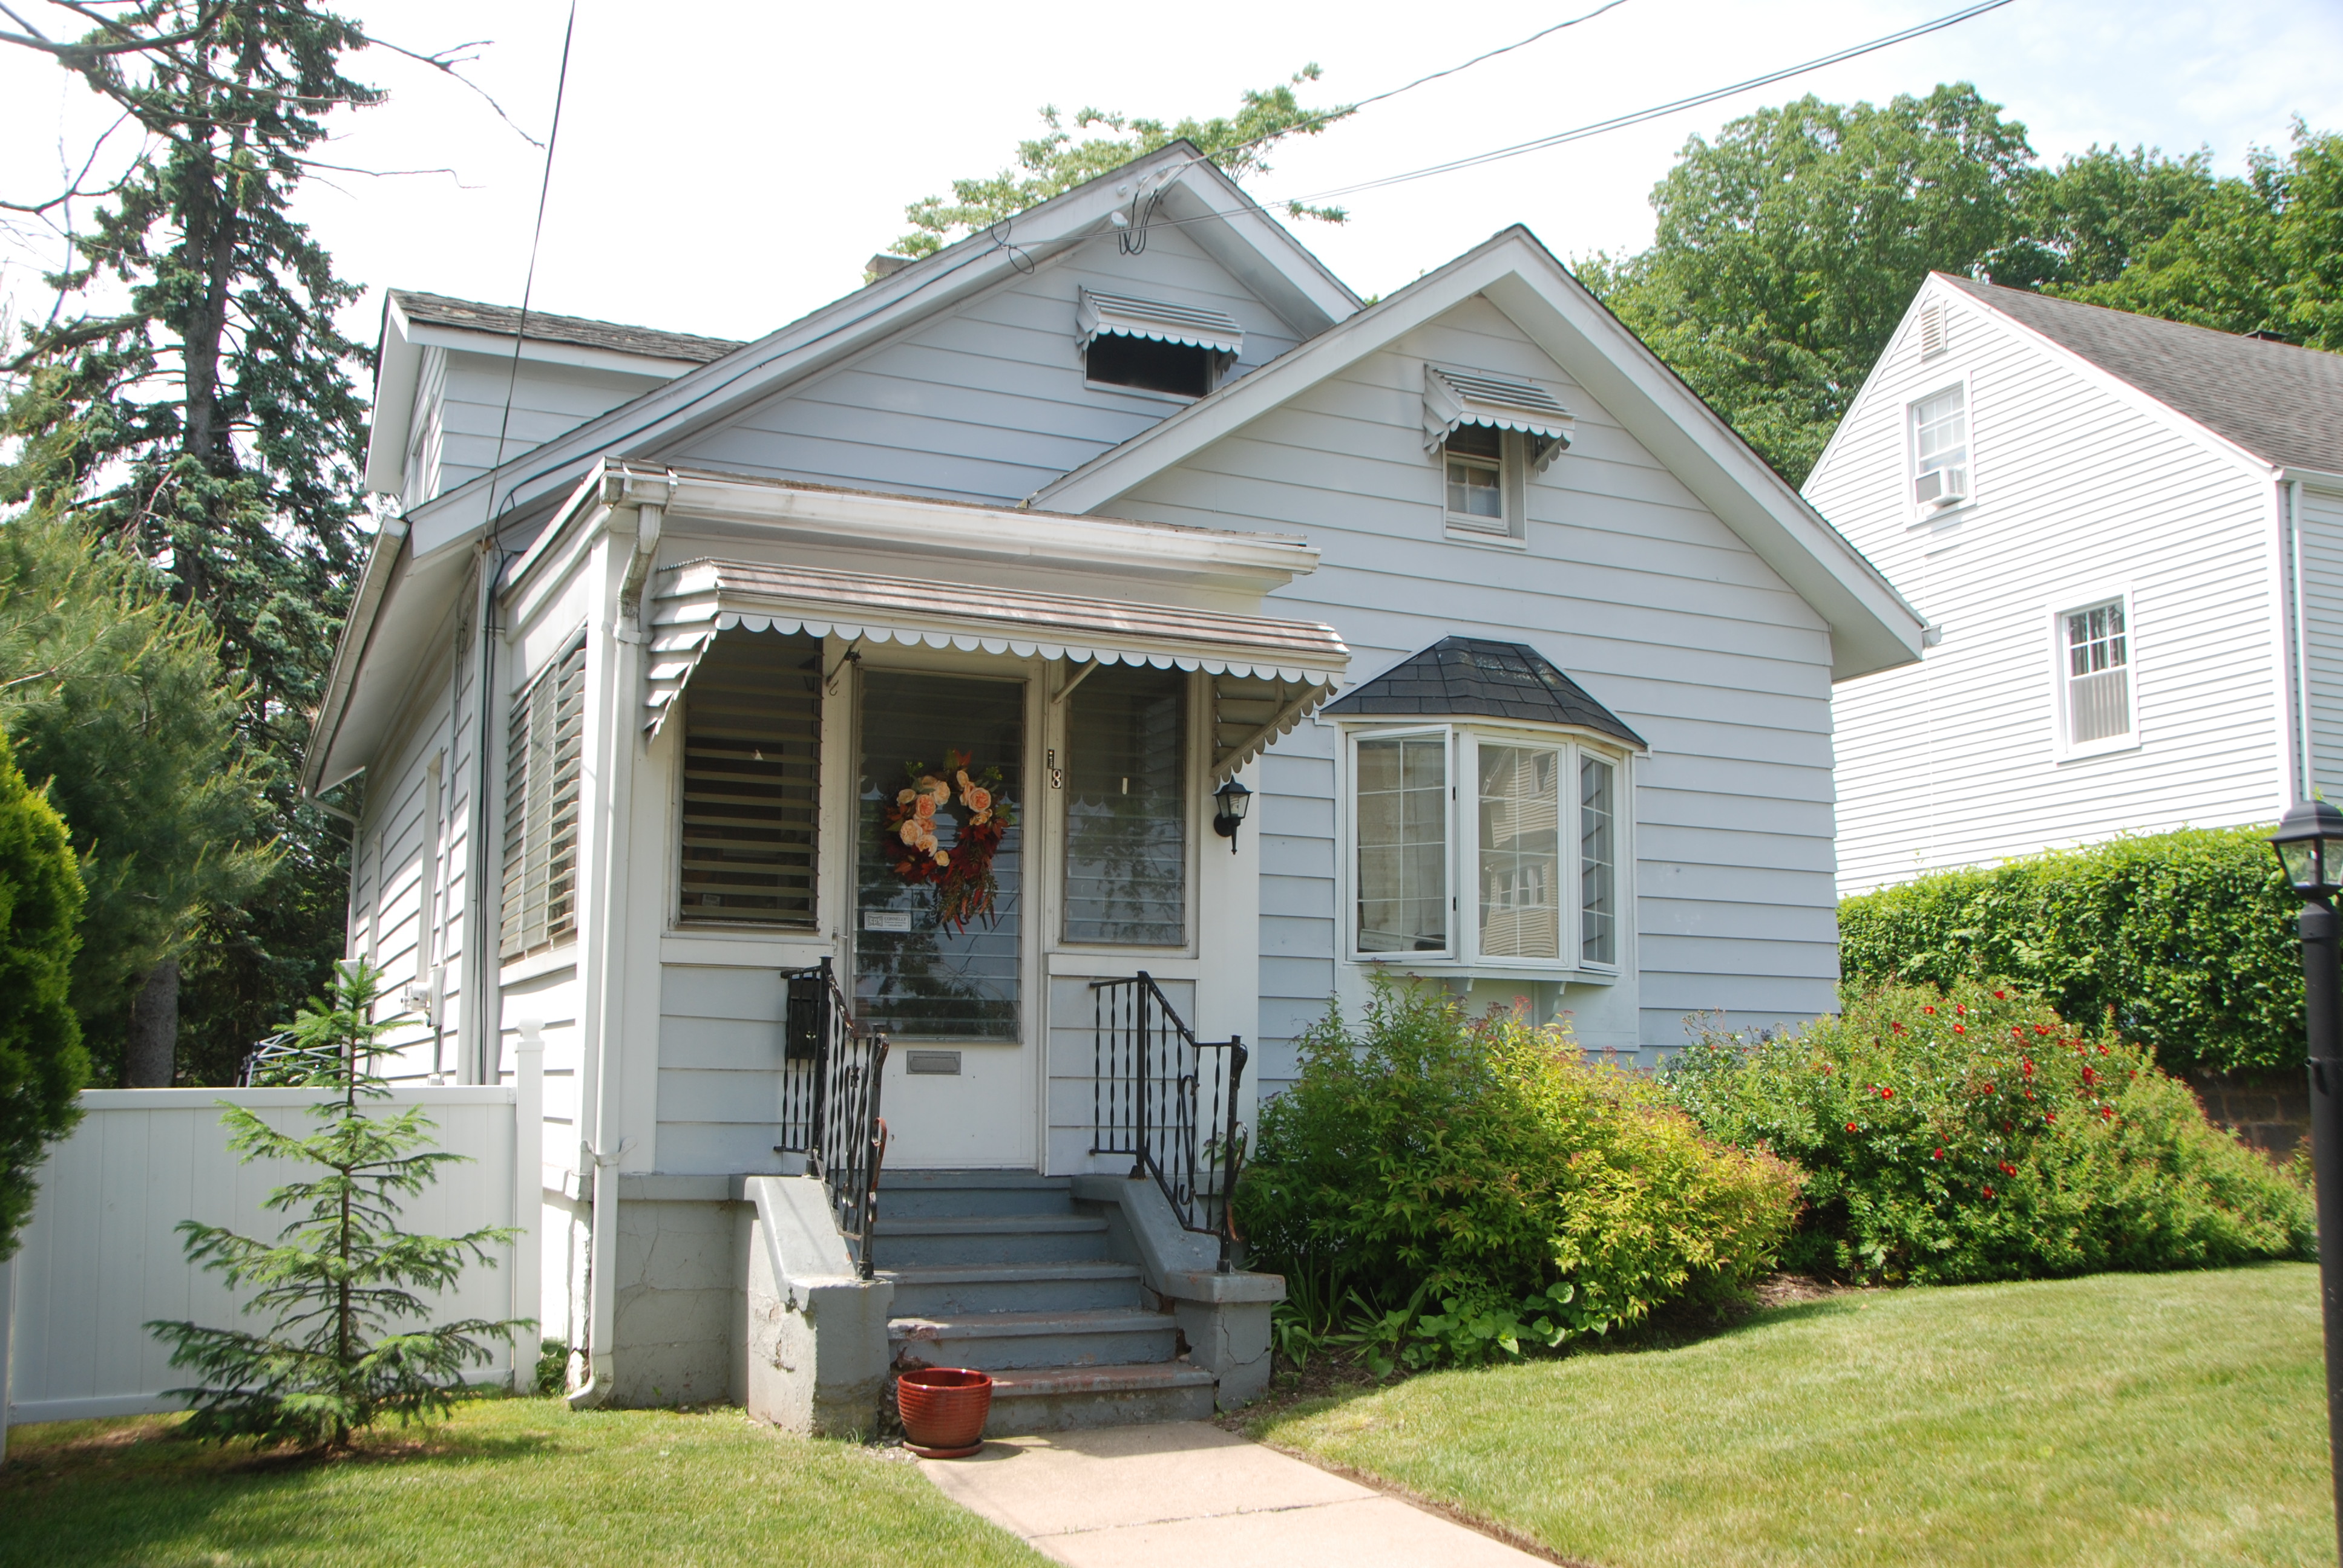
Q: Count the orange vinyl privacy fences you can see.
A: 0